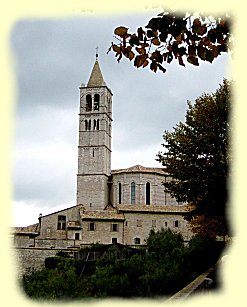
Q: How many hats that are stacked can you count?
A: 0